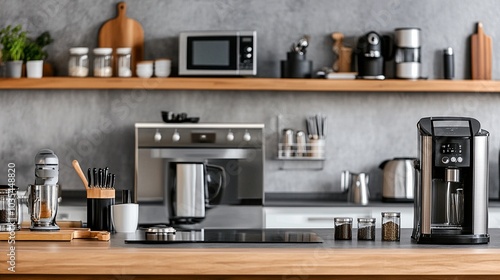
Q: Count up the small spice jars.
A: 3